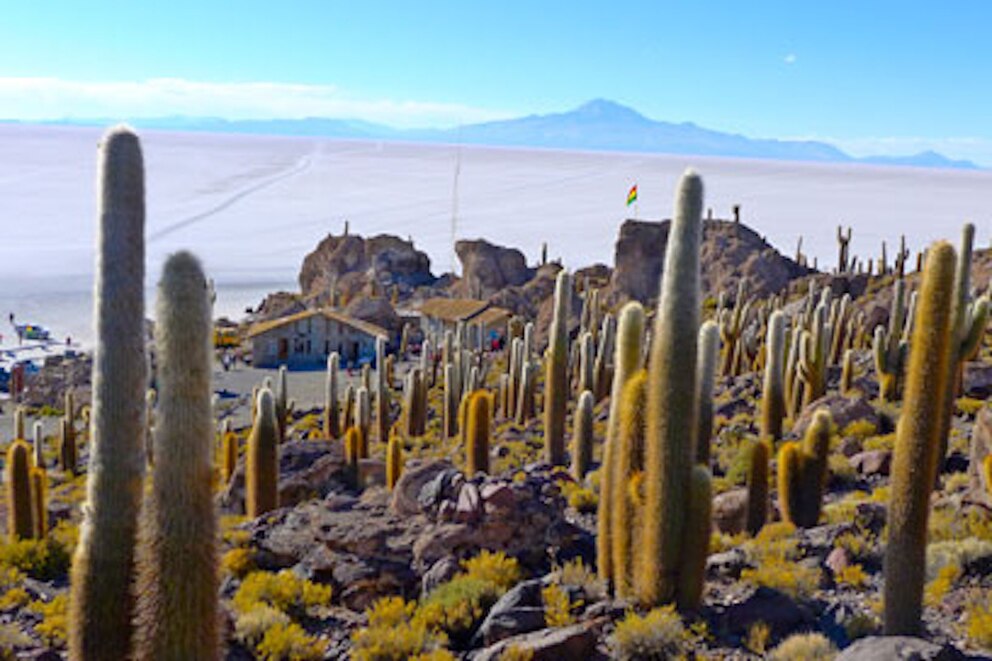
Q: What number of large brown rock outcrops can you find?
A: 3